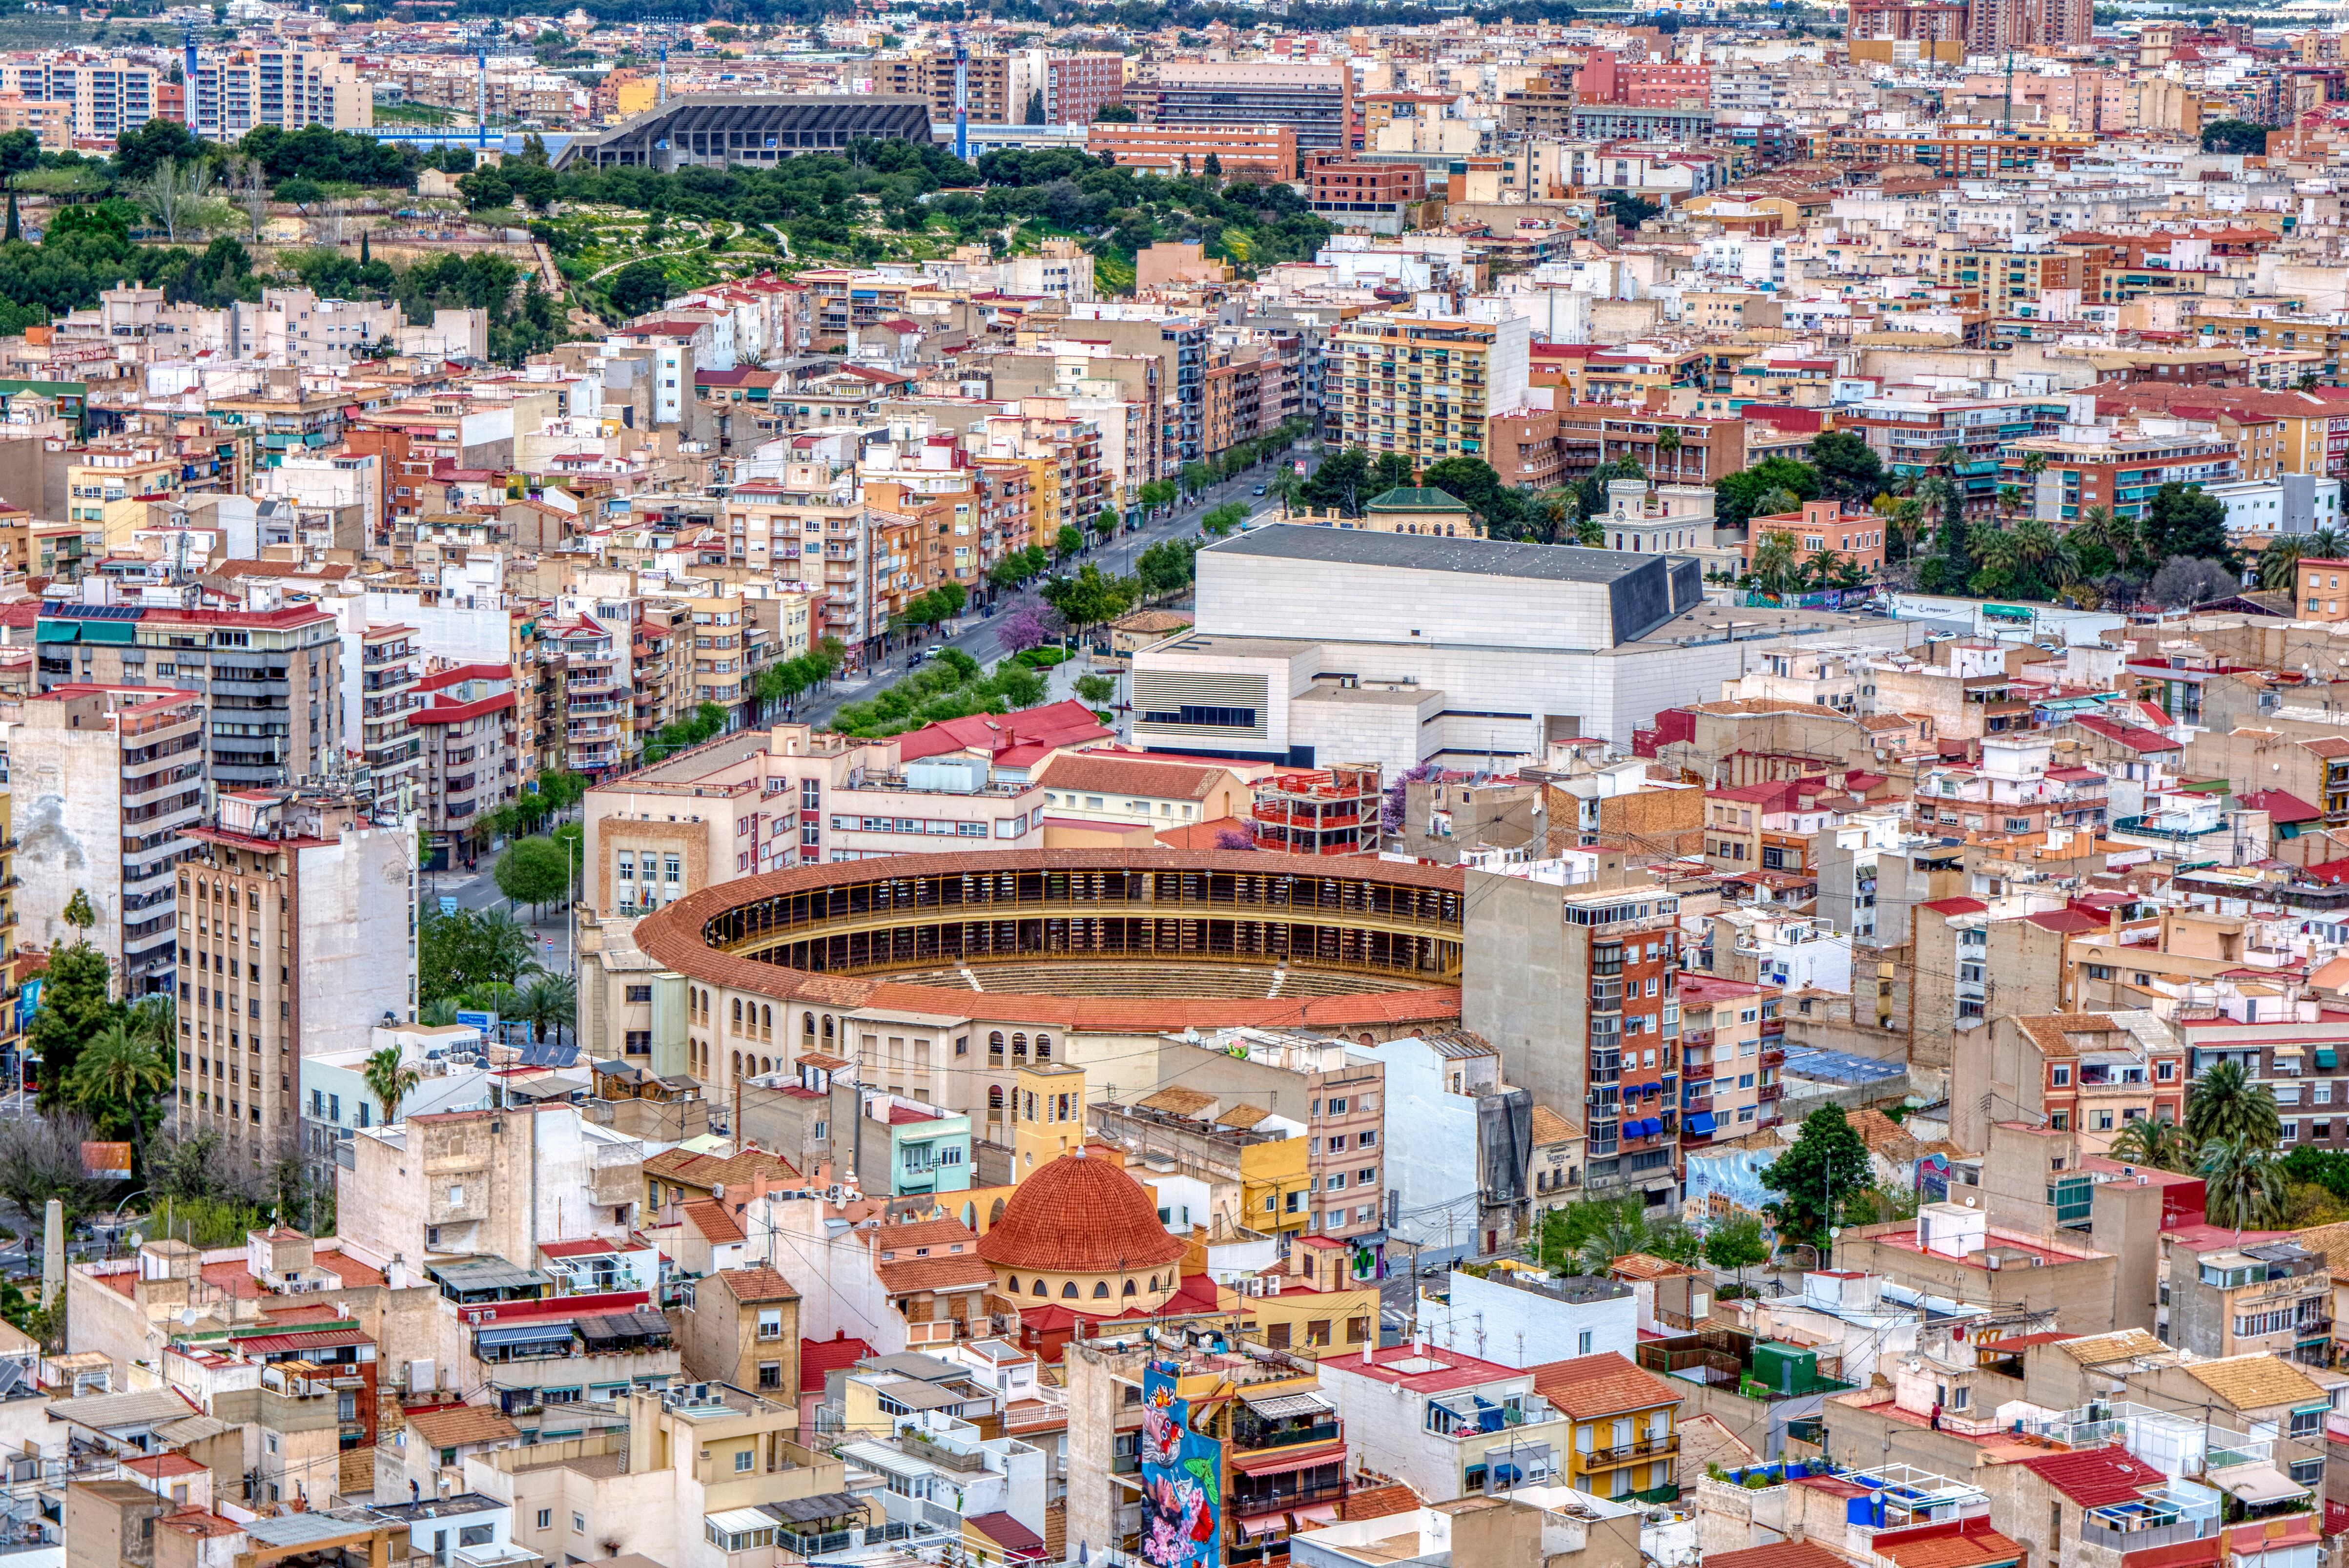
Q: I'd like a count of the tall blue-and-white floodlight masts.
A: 4